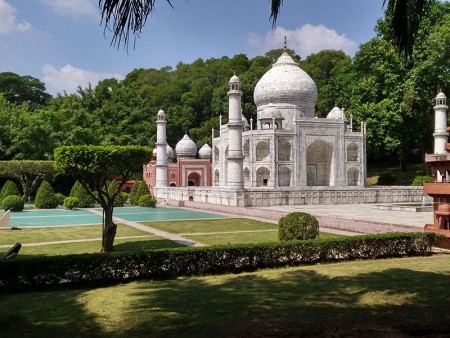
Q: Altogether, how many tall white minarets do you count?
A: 3